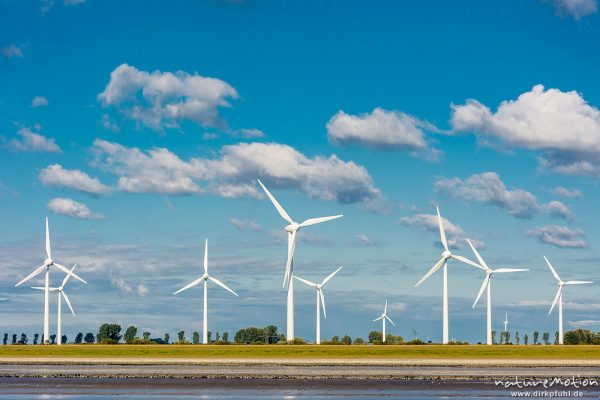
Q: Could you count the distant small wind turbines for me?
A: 2